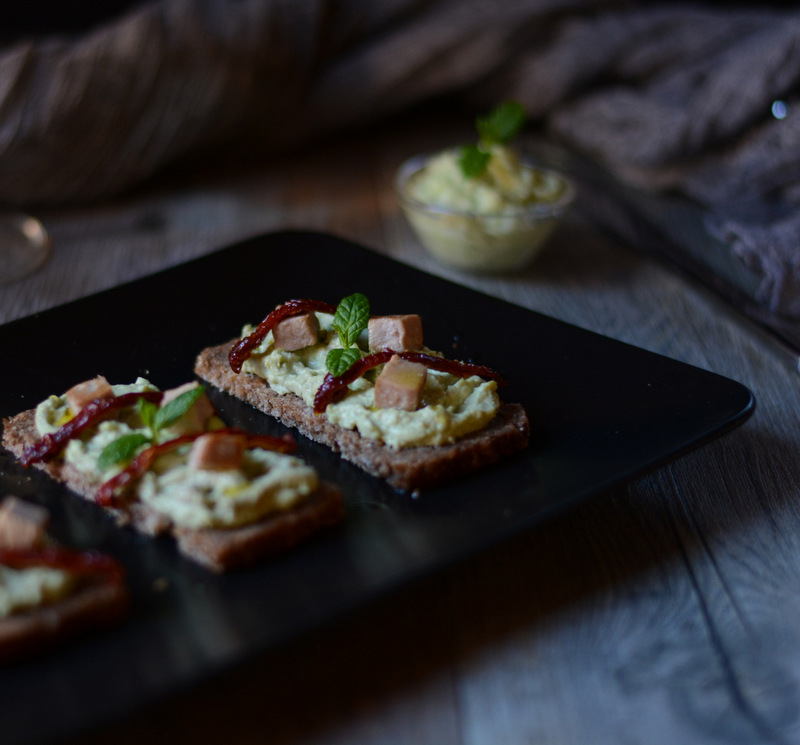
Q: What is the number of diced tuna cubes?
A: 7